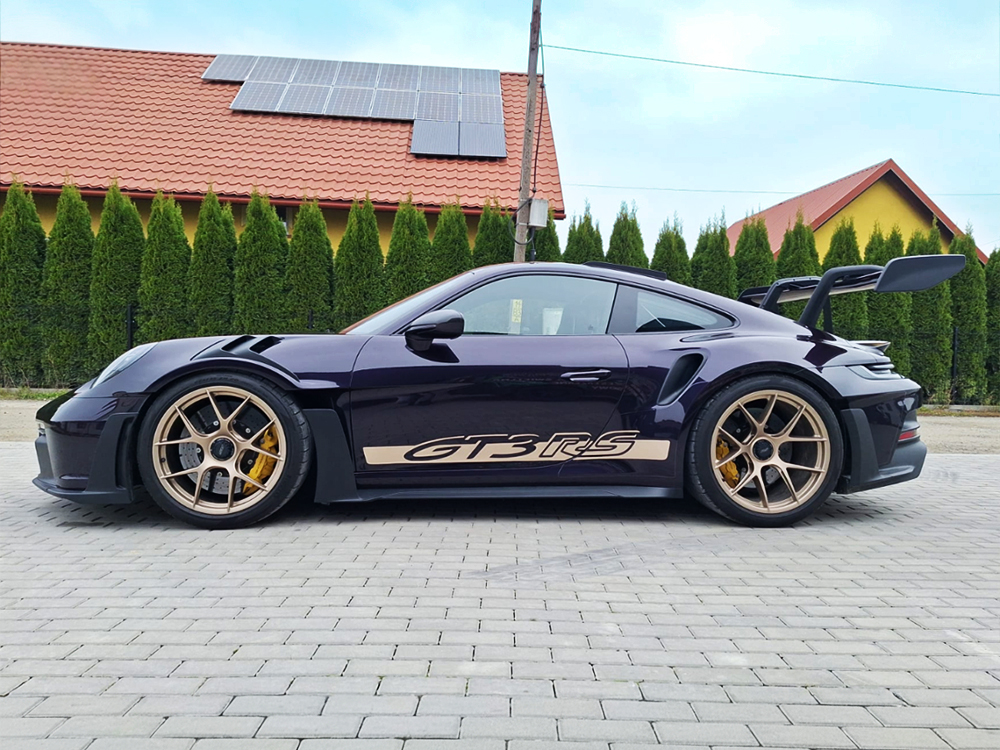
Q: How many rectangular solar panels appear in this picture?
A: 15